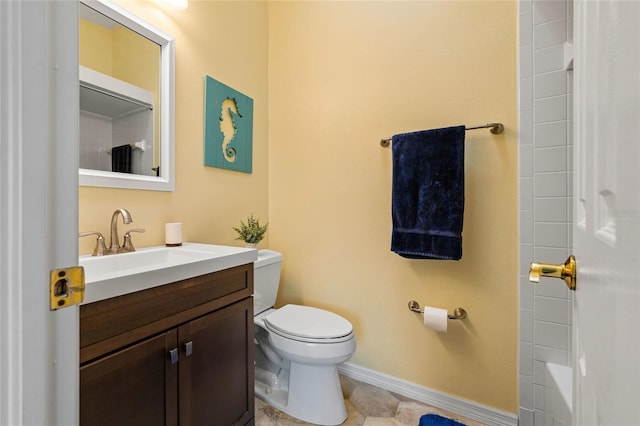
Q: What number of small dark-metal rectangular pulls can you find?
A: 2